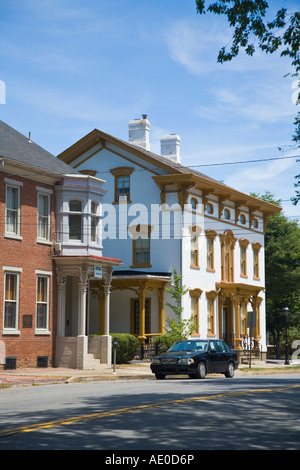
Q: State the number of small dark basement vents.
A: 2